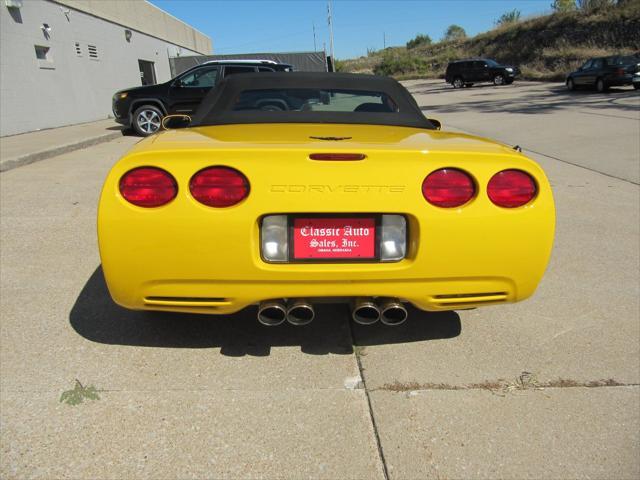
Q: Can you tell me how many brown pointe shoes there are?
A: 0